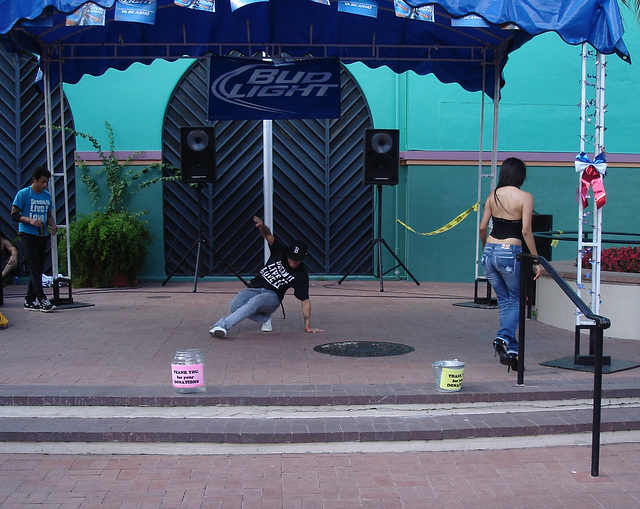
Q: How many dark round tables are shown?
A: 0